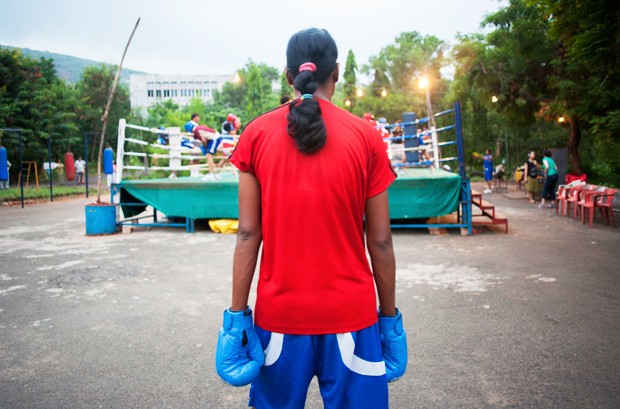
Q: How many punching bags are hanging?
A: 3